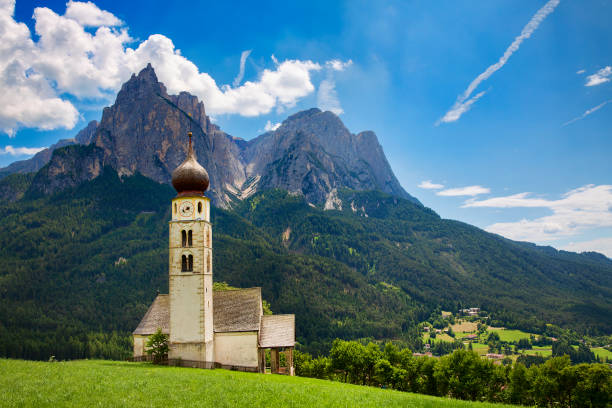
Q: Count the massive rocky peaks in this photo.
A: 2